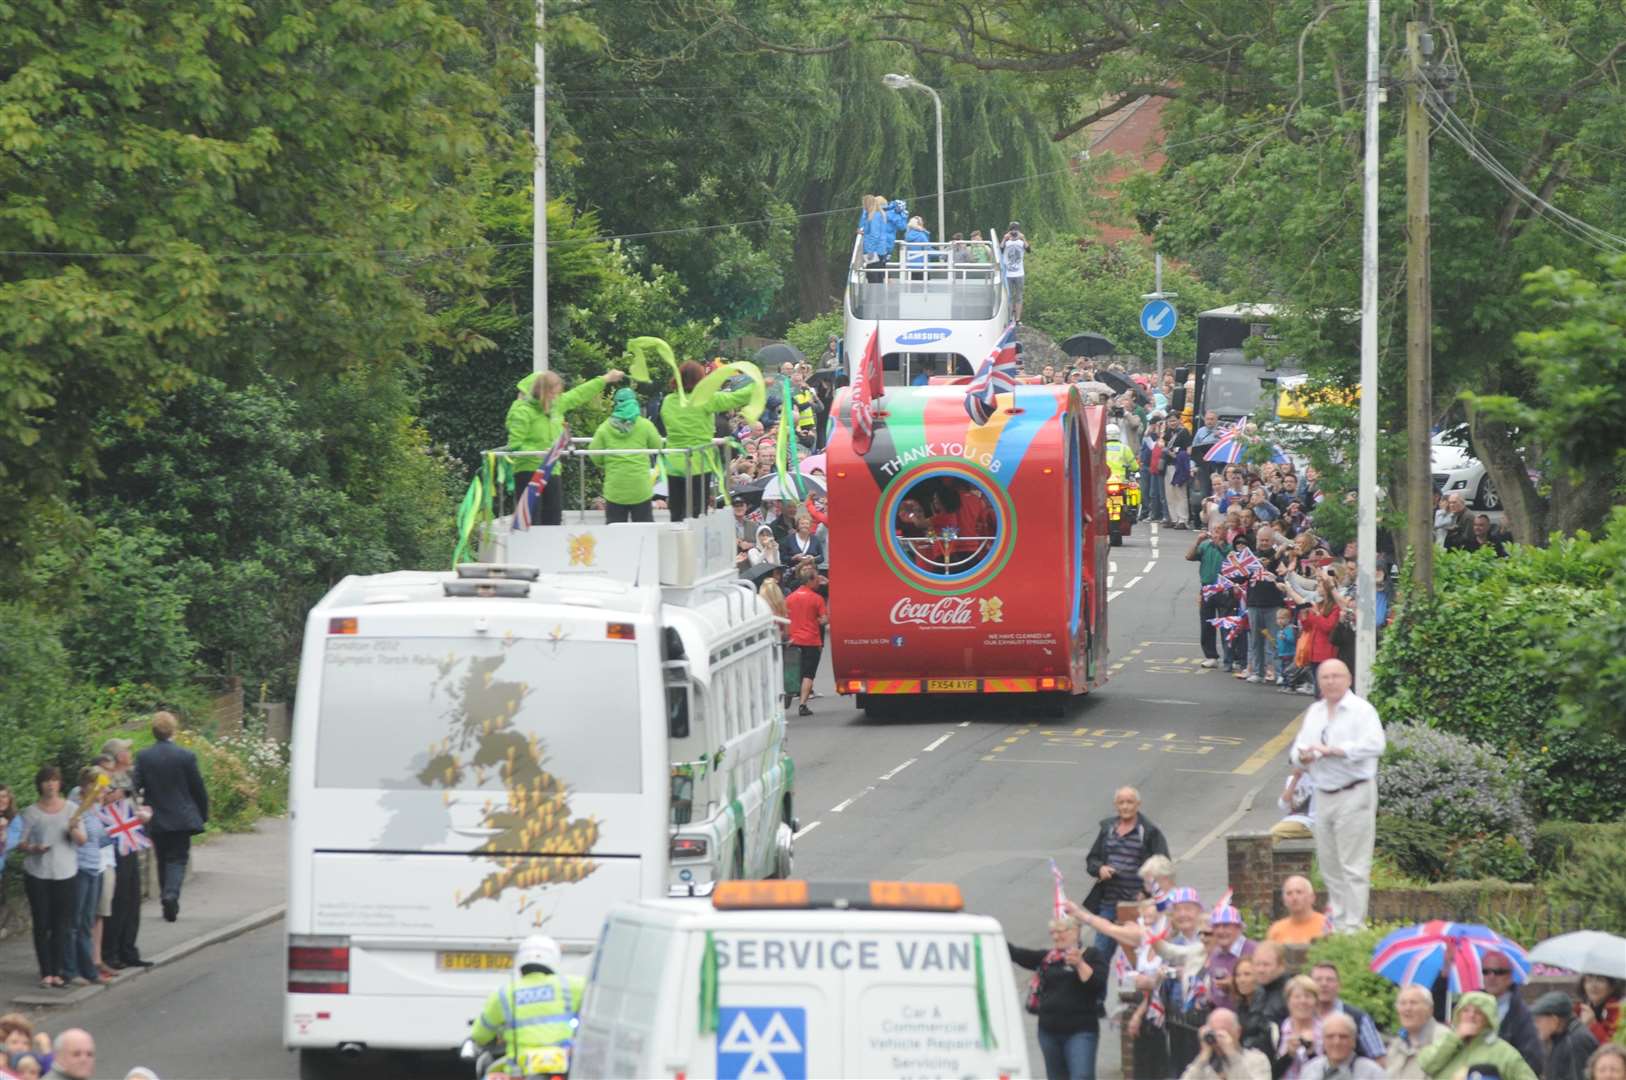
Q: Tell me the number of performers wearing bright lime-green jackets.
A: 3